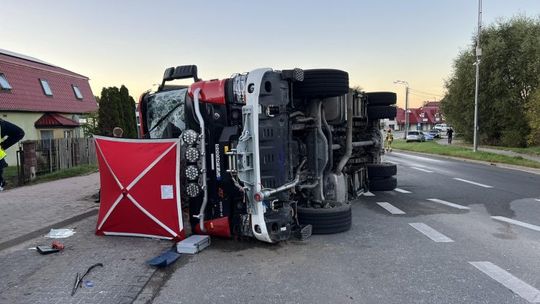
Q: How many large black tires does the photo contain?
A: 6